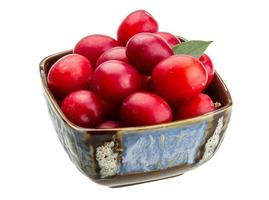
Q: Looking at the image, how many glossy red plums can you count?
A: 13